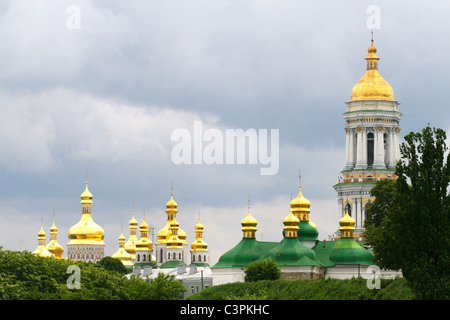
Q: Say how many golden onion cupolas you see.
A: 14